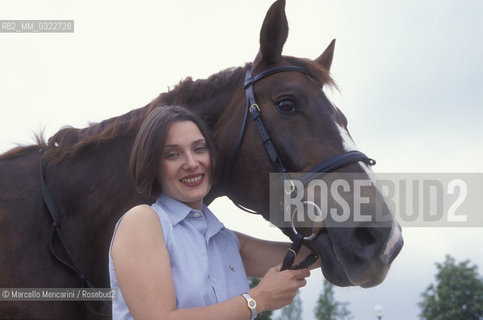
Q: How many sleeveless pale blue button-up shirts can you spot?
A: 1